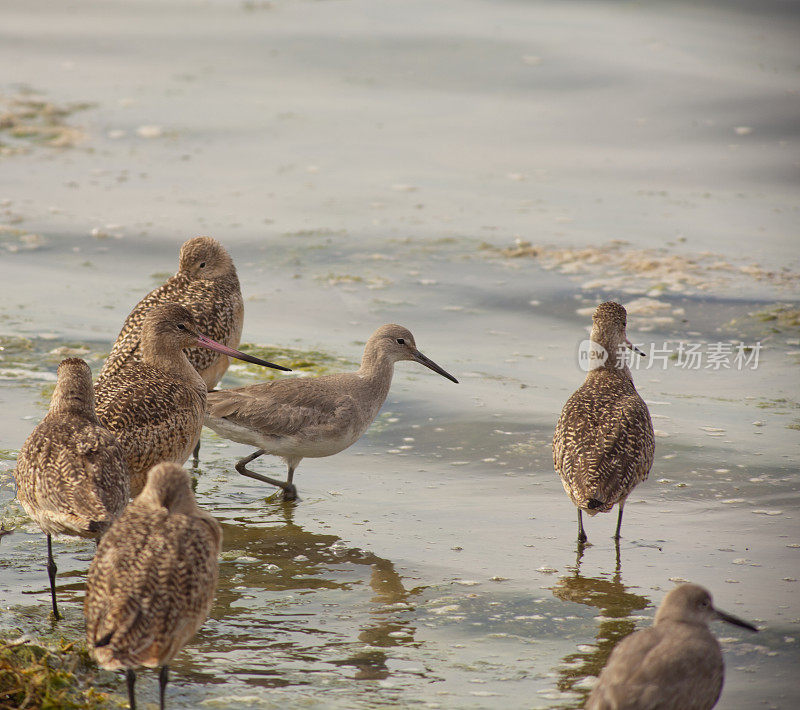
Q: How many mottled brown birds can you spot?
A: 5